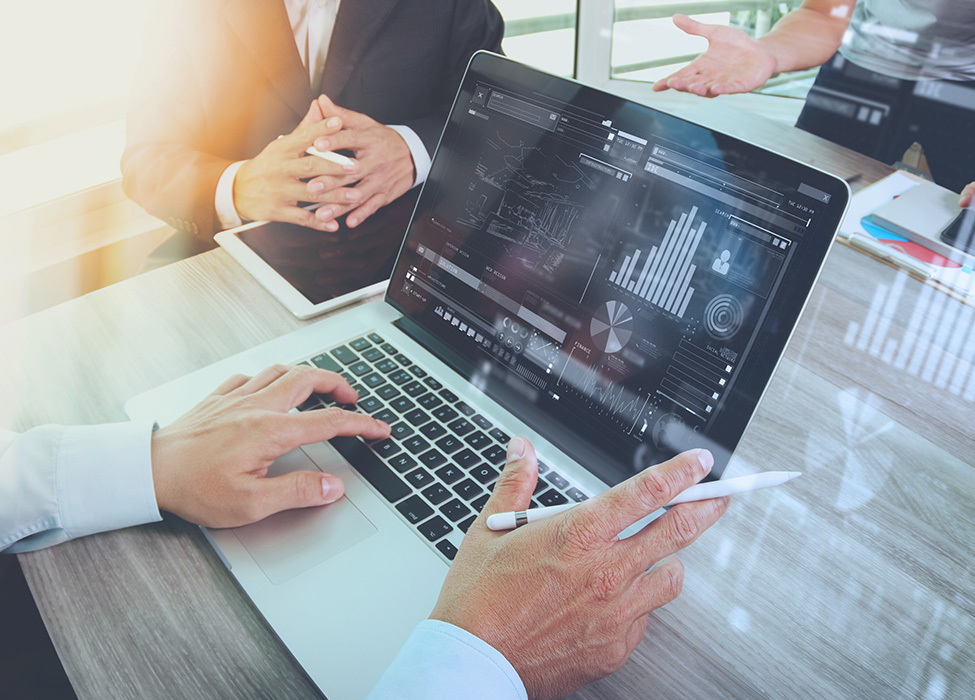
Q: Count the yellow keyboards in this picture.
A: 0